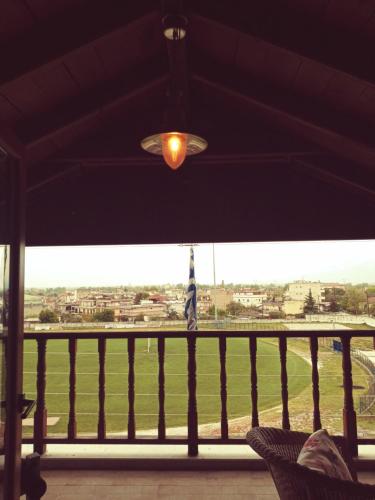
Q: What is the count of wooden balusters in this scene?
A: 11